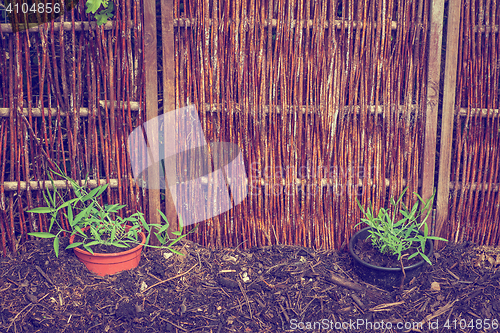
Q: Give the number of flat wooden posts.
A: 4